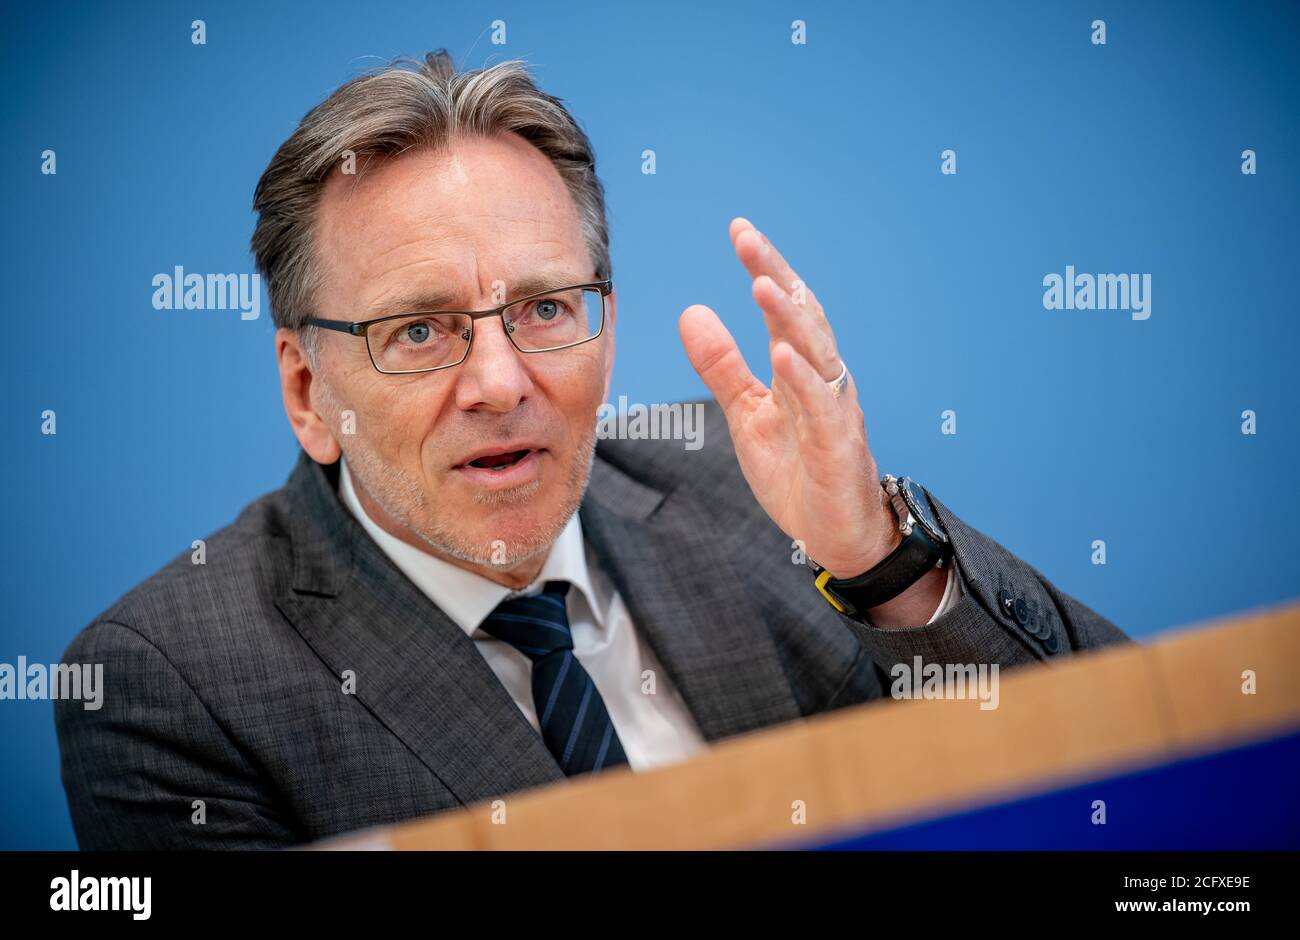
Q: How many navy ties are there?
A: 1